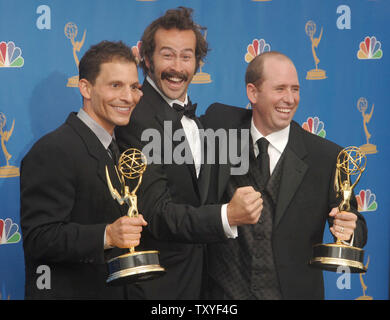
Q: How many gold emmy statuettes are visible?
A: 2